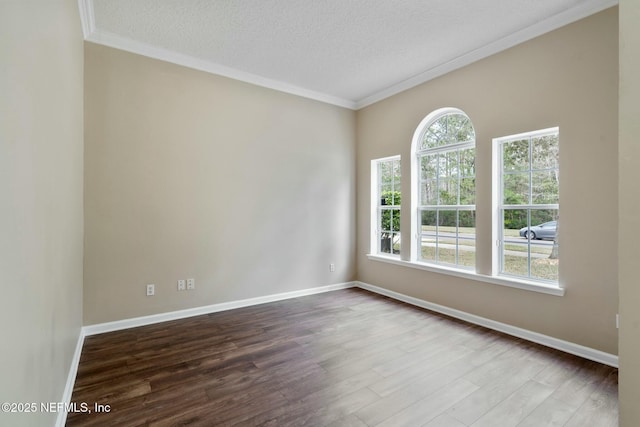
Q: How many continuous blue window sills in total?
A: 0